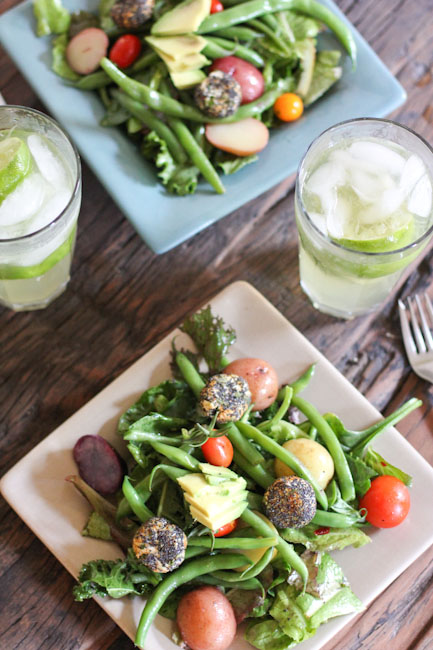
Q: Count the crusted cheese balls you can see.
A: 5